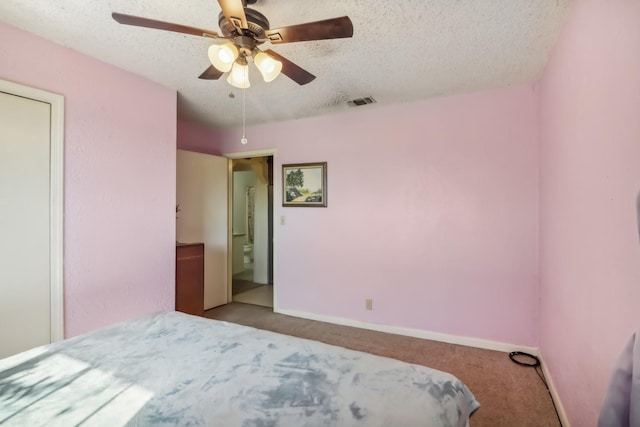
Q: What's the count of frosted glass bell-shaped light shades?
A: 3